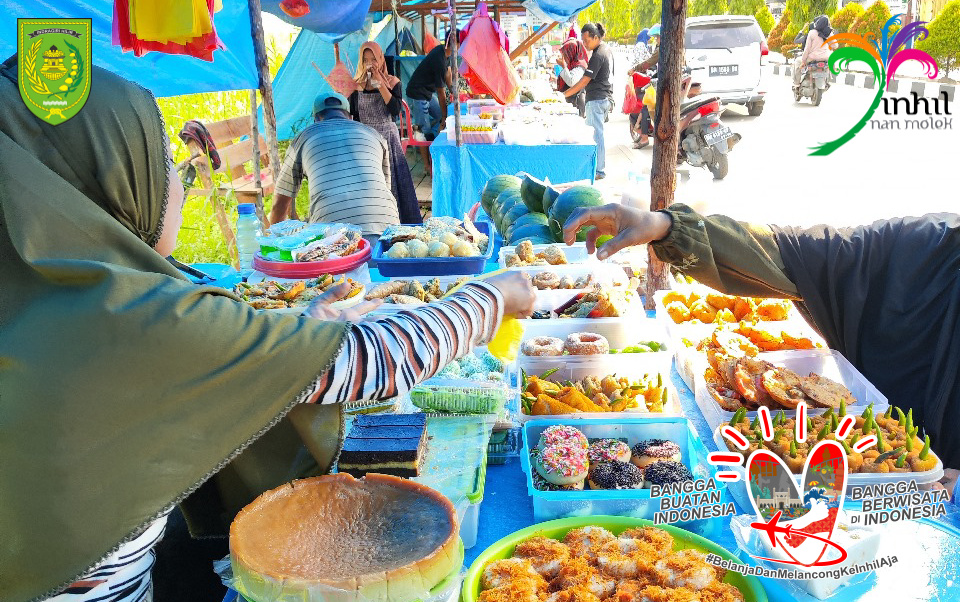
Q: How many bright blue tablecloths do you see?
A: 2